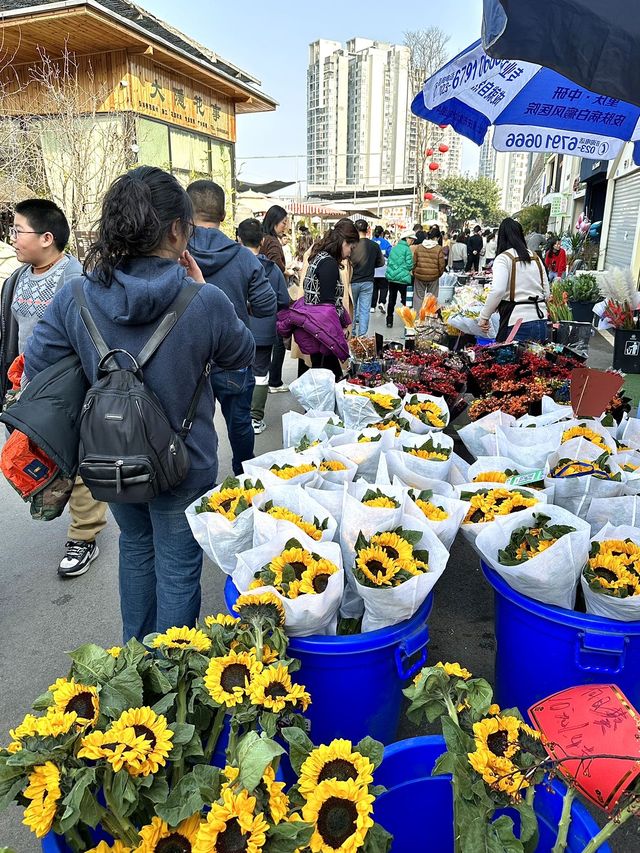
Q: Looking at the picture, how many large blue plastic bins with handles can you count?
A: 4